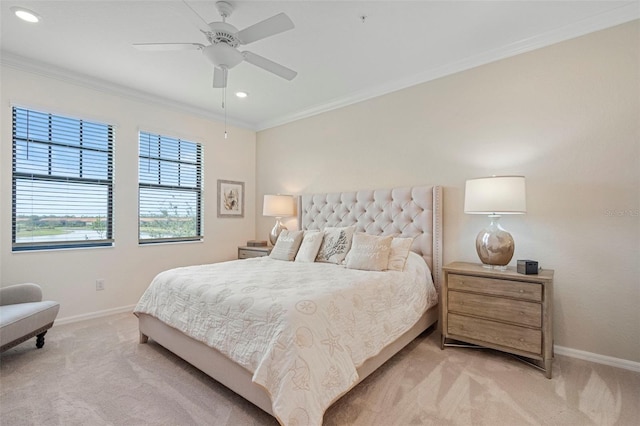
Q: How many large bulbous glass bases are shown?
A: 2